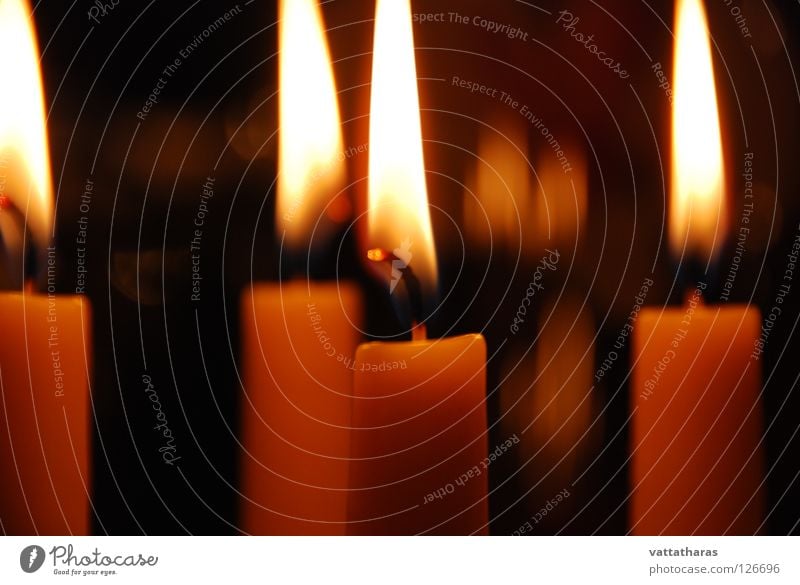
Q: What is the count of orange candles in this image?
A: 4